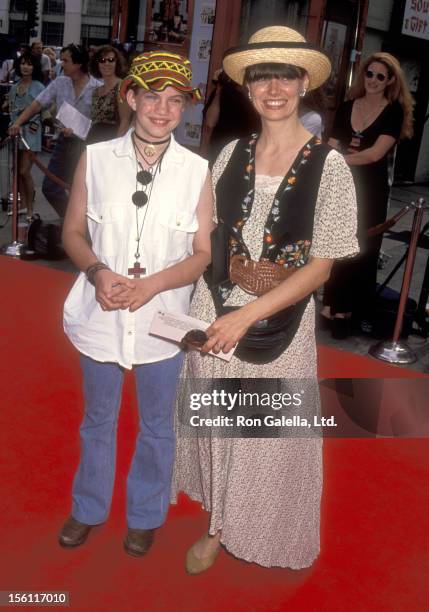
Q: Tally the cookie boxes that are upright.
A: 0